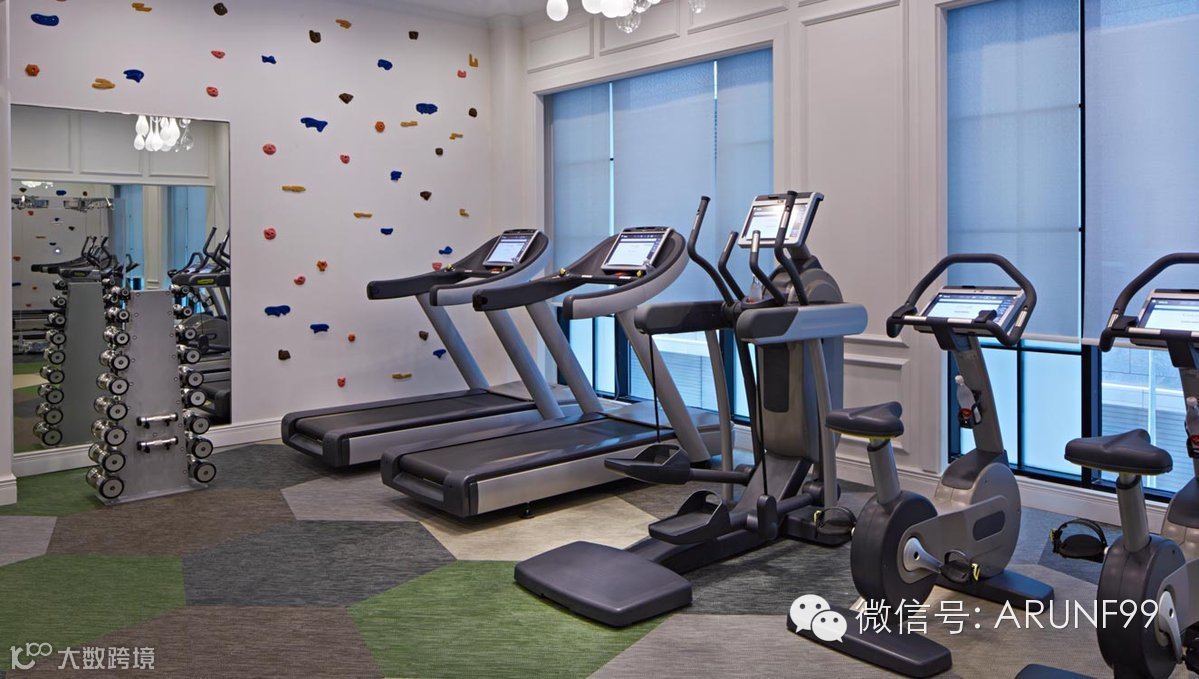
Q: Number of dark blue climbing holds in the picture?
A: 12